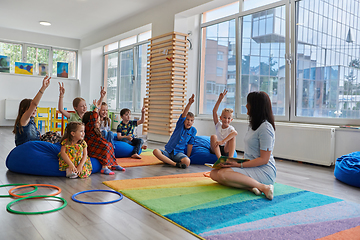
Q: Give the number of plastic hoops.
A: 4